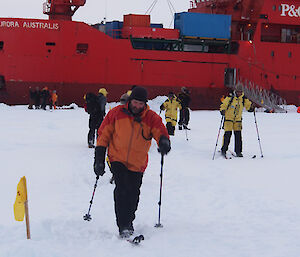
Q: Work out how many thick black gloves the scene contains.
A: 2